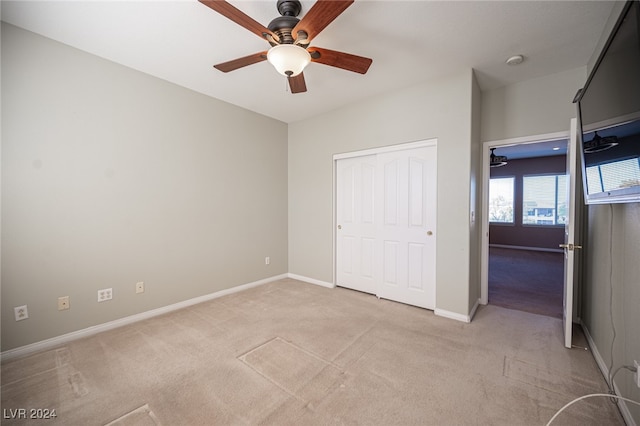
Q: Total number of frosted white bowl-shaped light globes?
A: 1